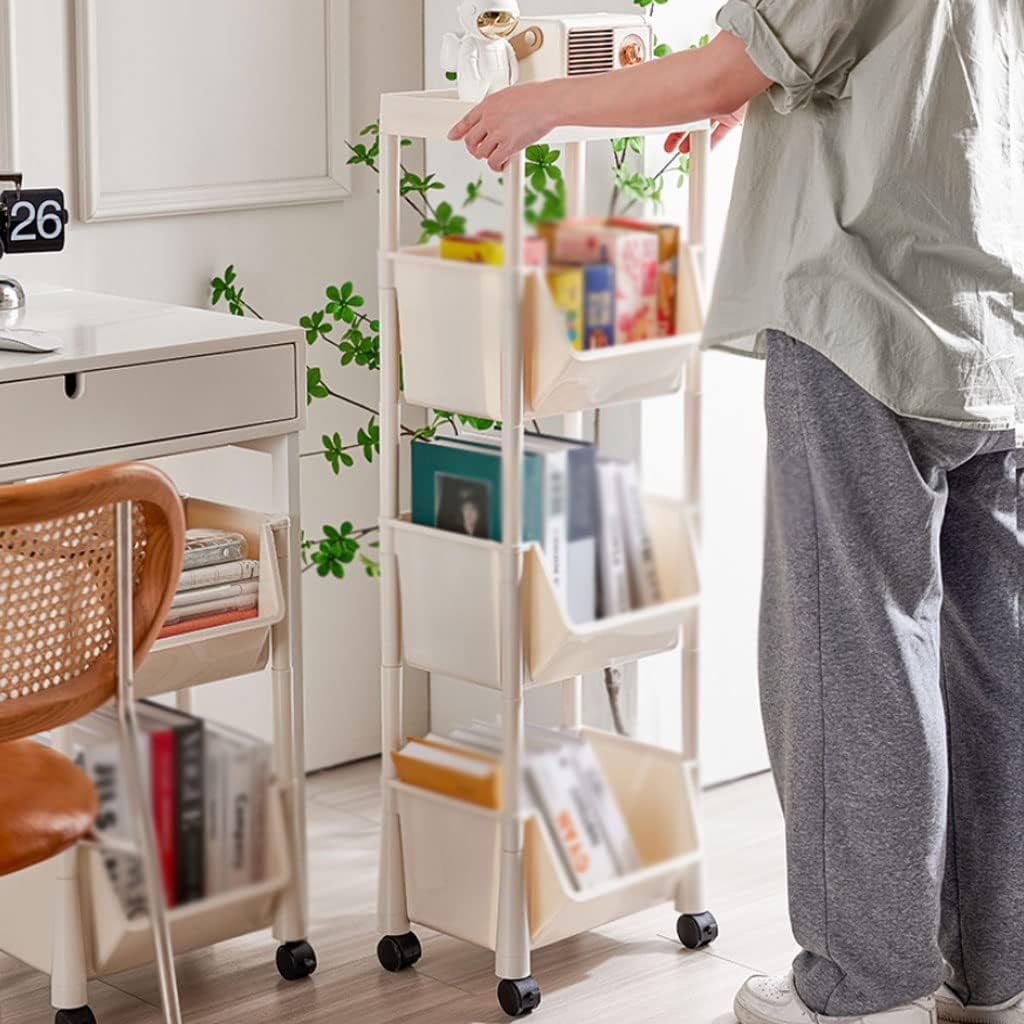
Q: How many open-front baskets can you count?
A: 5